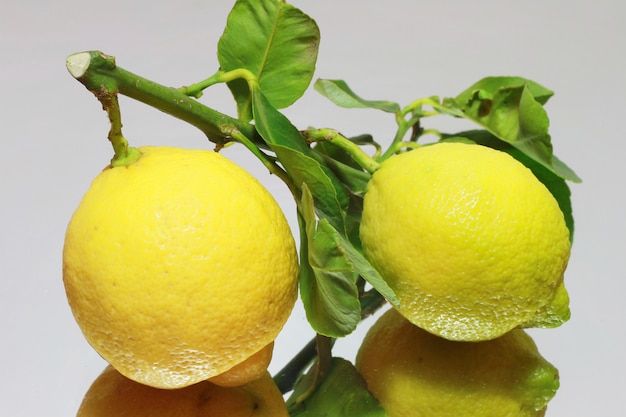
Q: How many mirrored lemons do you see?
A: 2